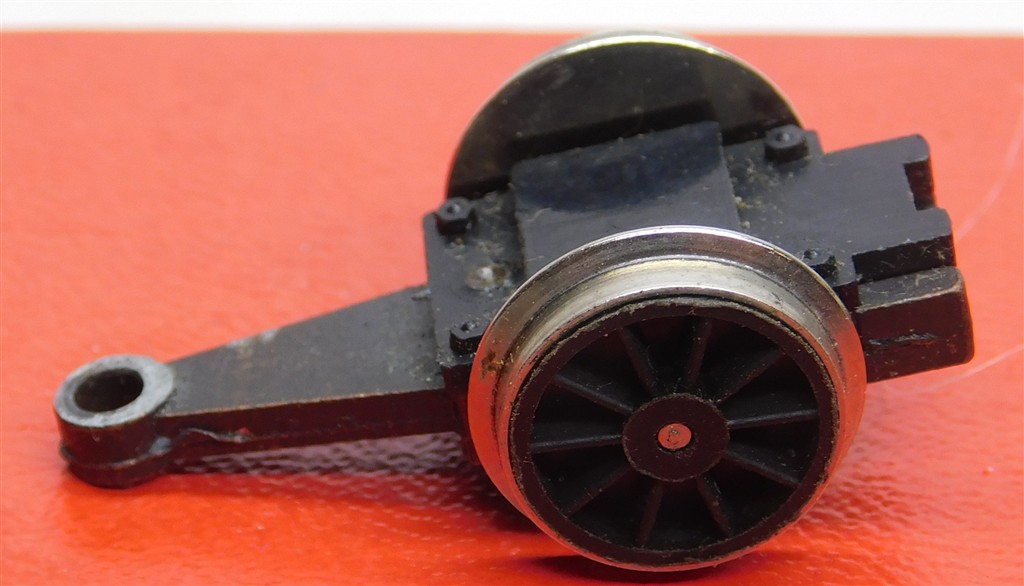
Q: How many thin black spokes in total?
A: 10